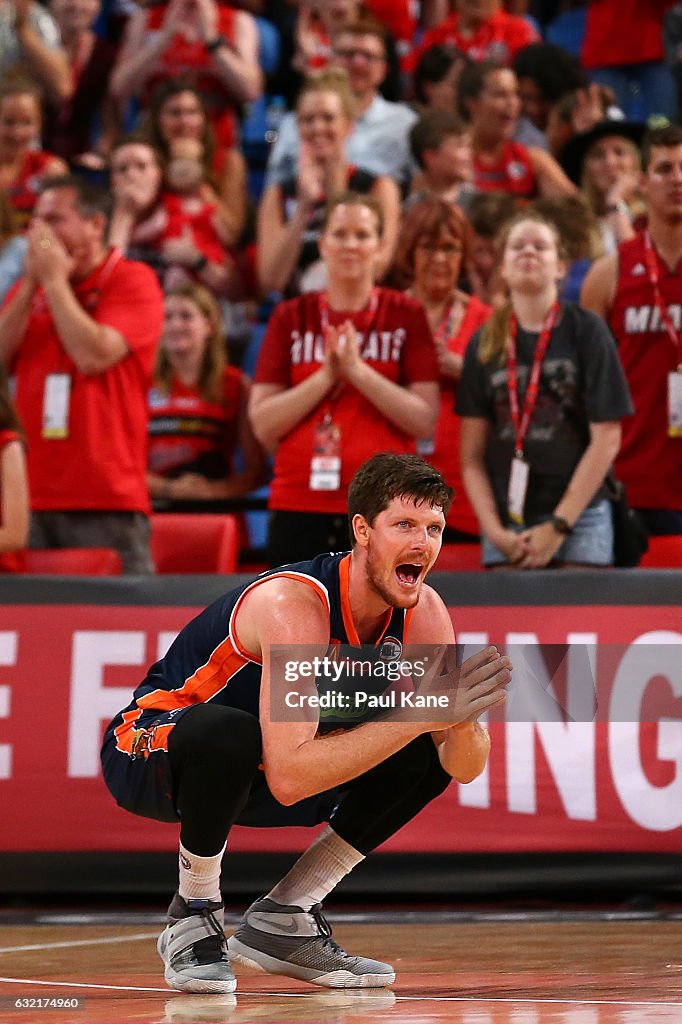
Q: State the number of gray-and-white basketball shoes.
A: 2